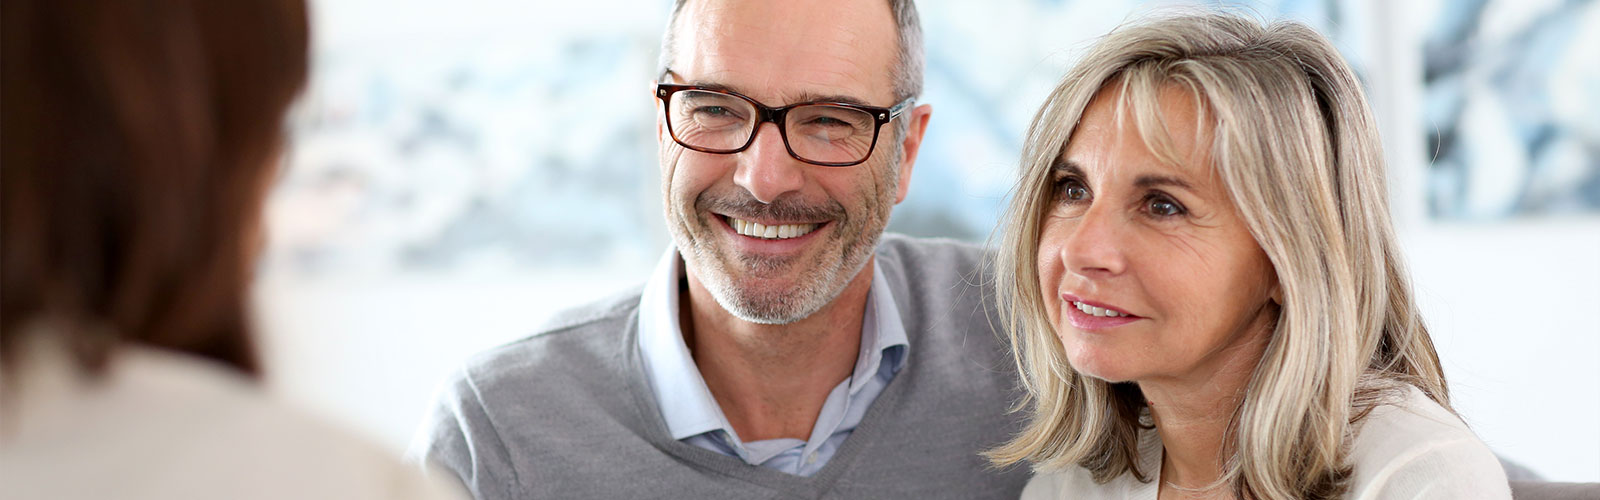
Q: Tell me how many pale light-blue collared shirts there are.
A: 1